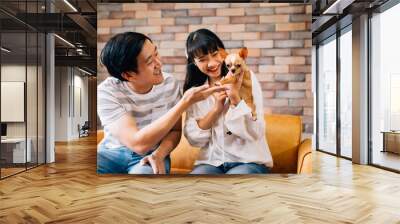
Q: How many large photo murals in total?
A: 1